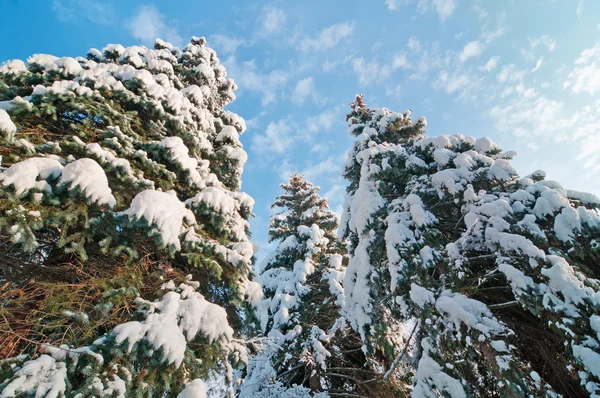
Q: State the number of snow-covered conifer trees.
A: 3